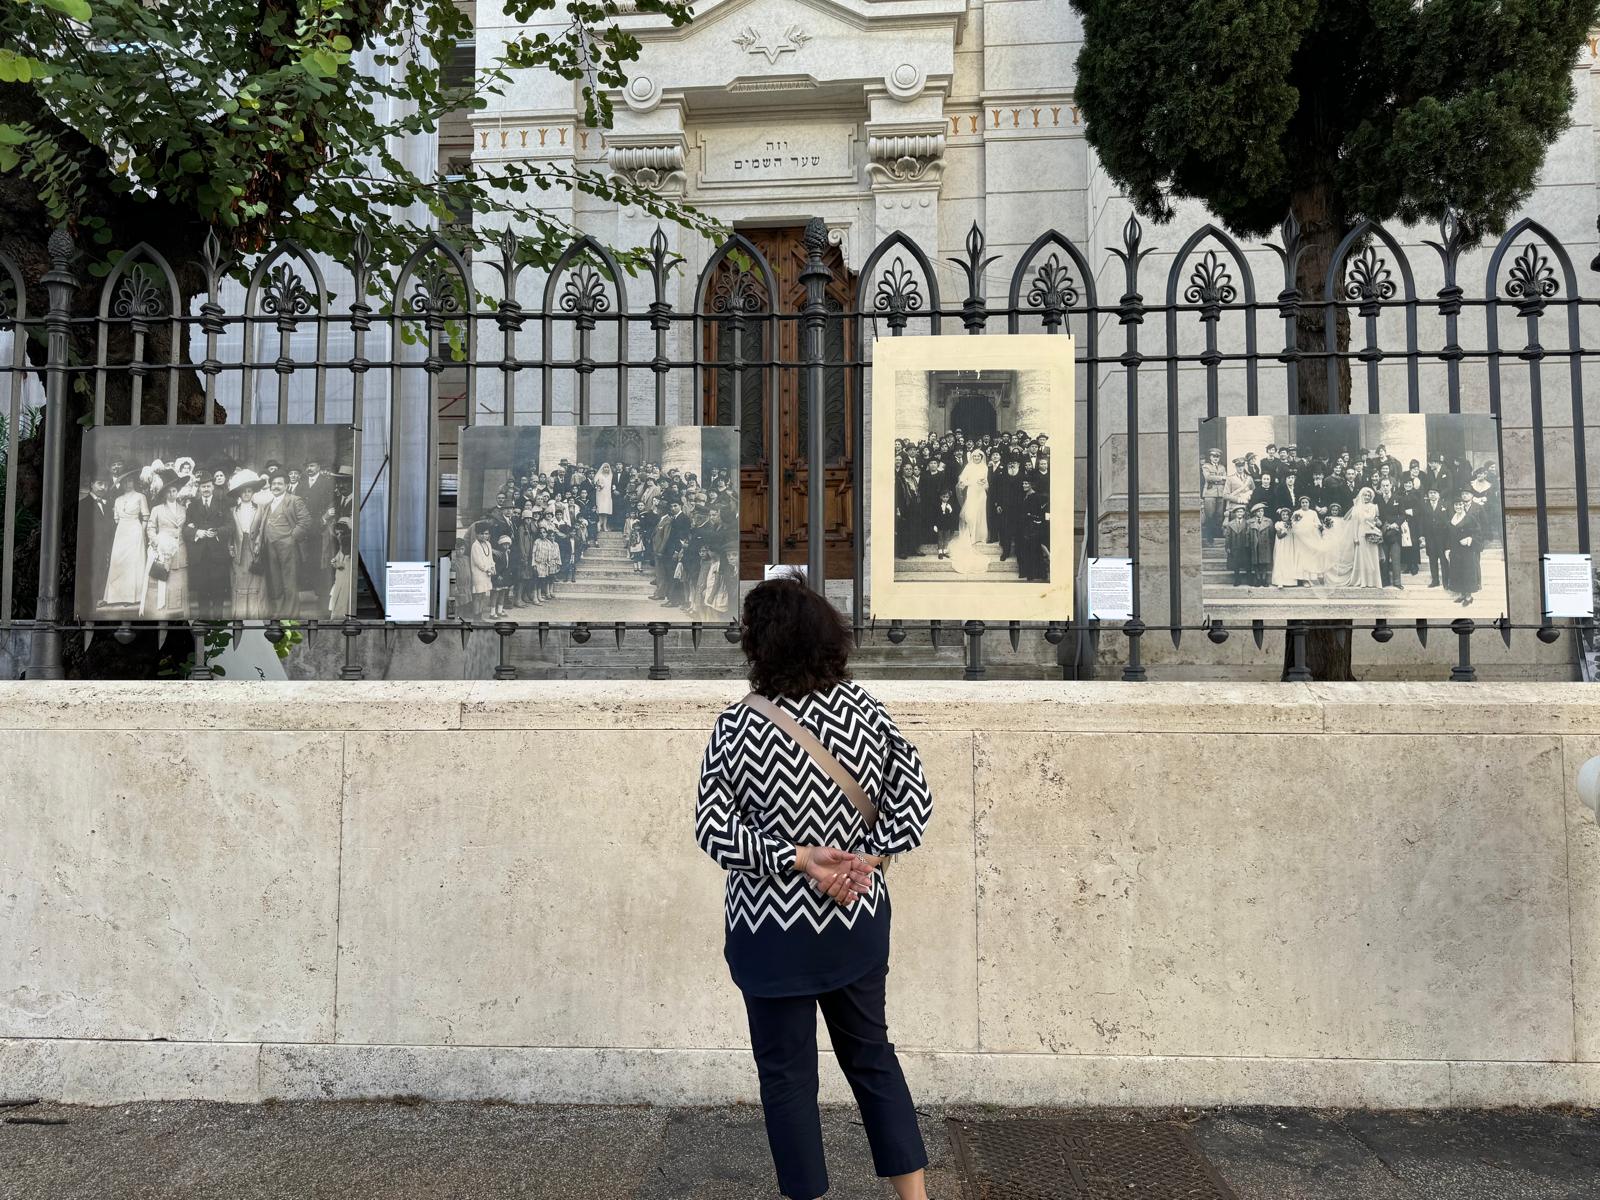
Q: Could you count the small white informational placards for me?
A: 4